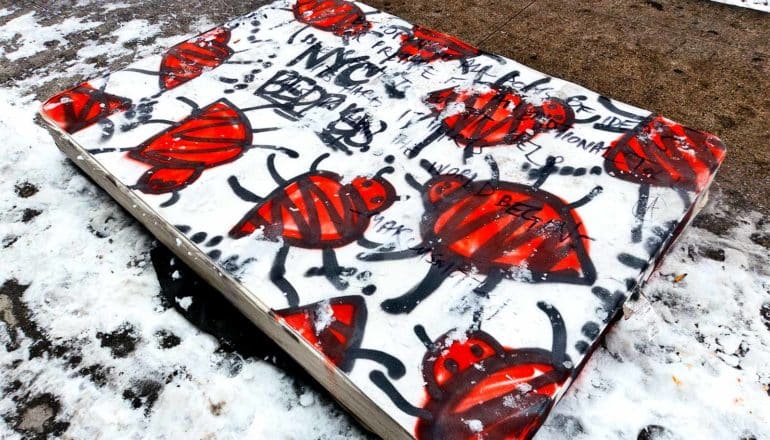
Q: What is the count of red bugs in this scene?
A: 11